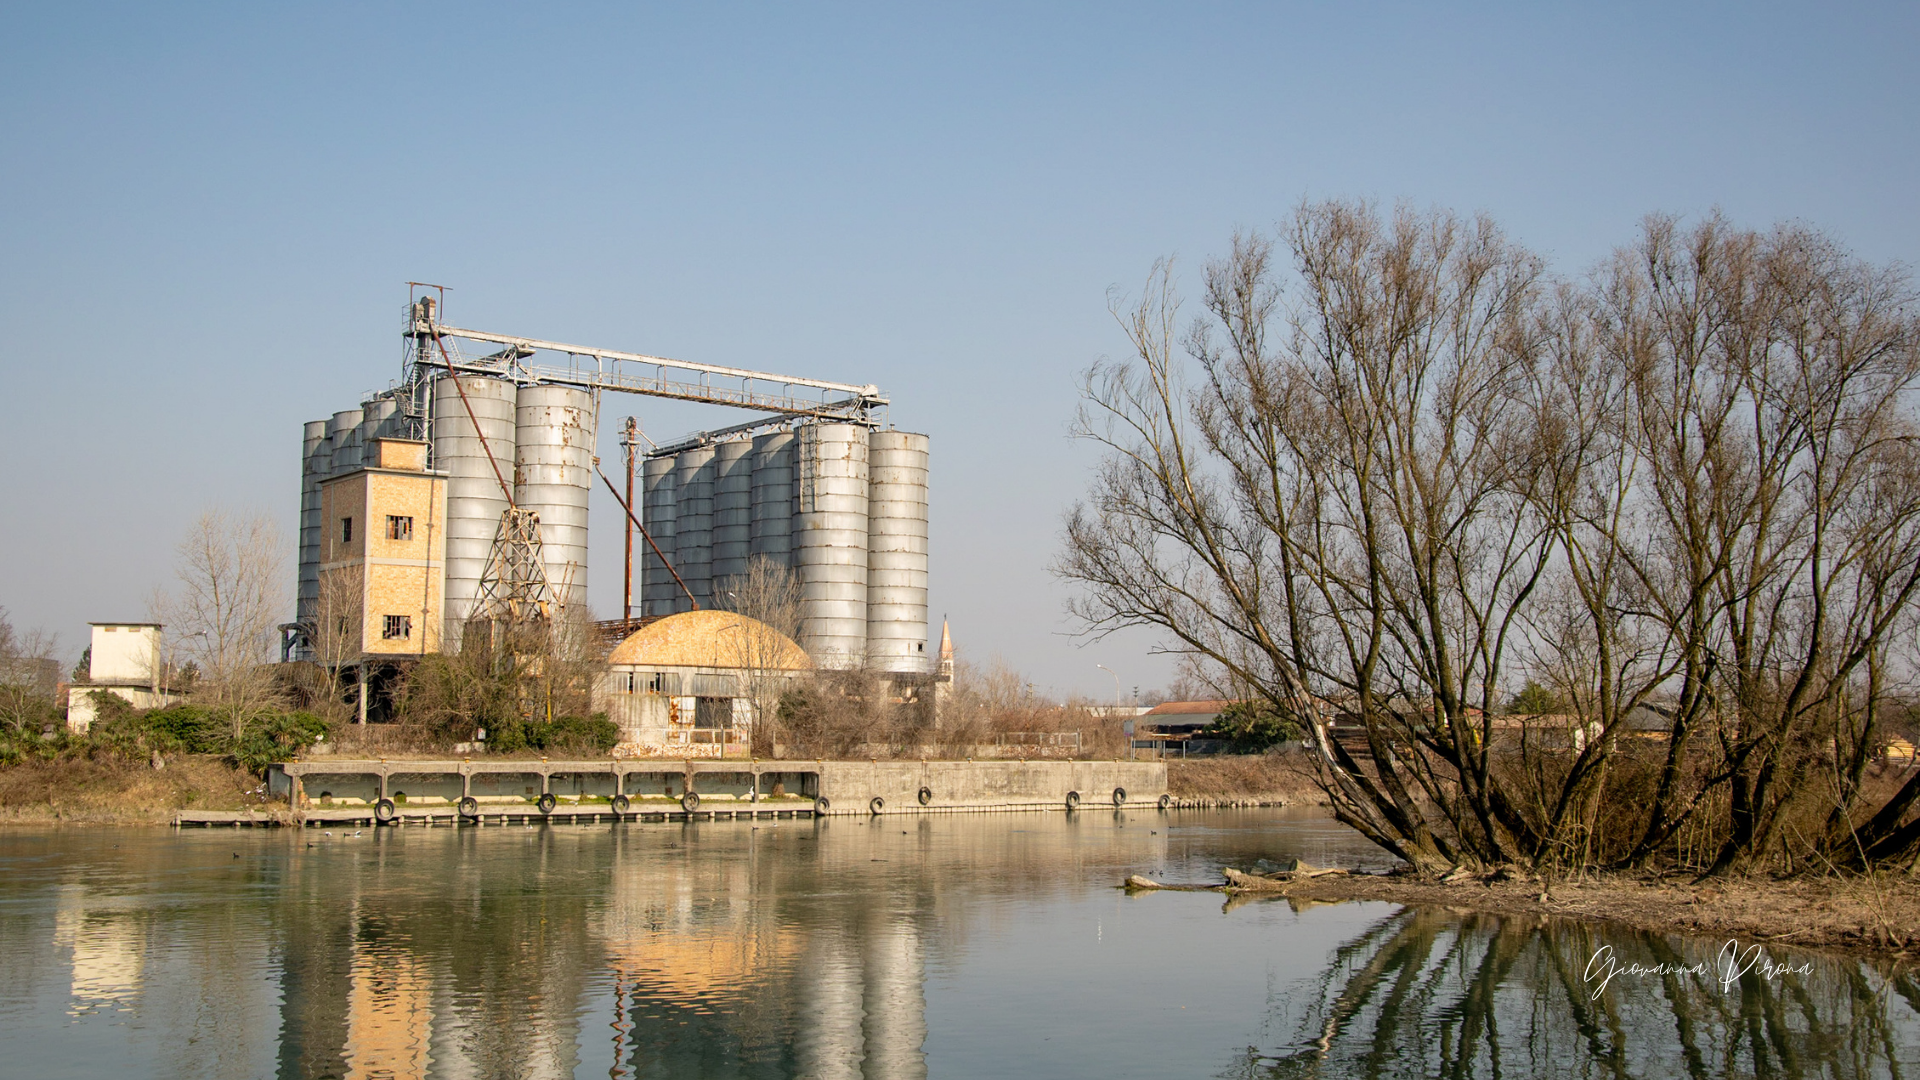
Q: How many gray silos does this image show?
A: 12